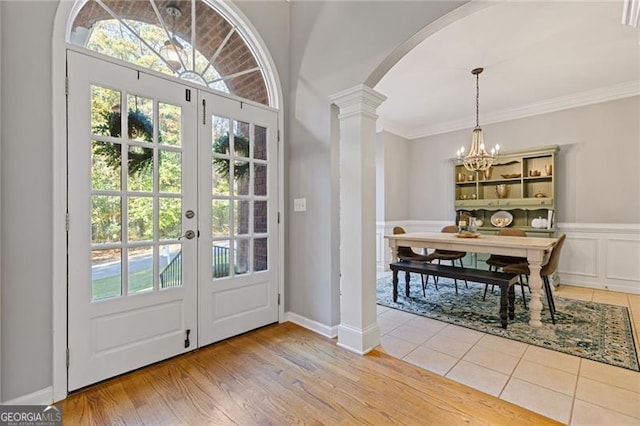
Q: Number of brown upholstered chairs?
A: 4